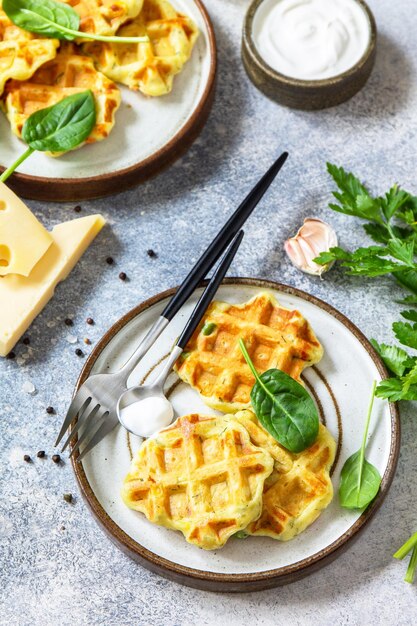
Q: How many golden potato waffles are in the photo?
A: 7